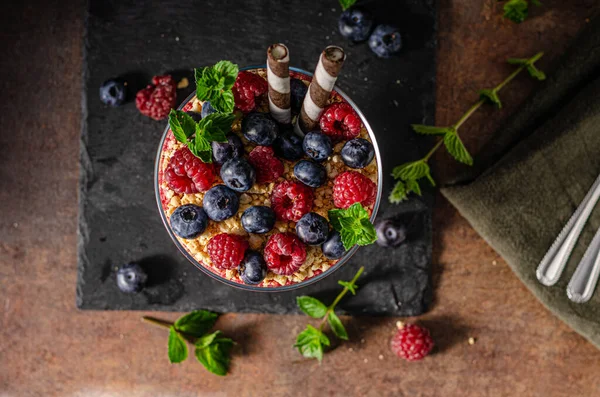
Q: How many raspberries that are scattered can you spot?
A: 2